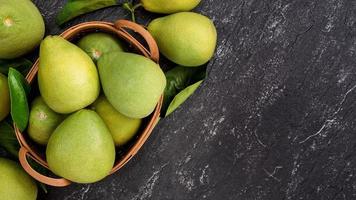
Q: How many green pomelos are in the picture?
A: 11